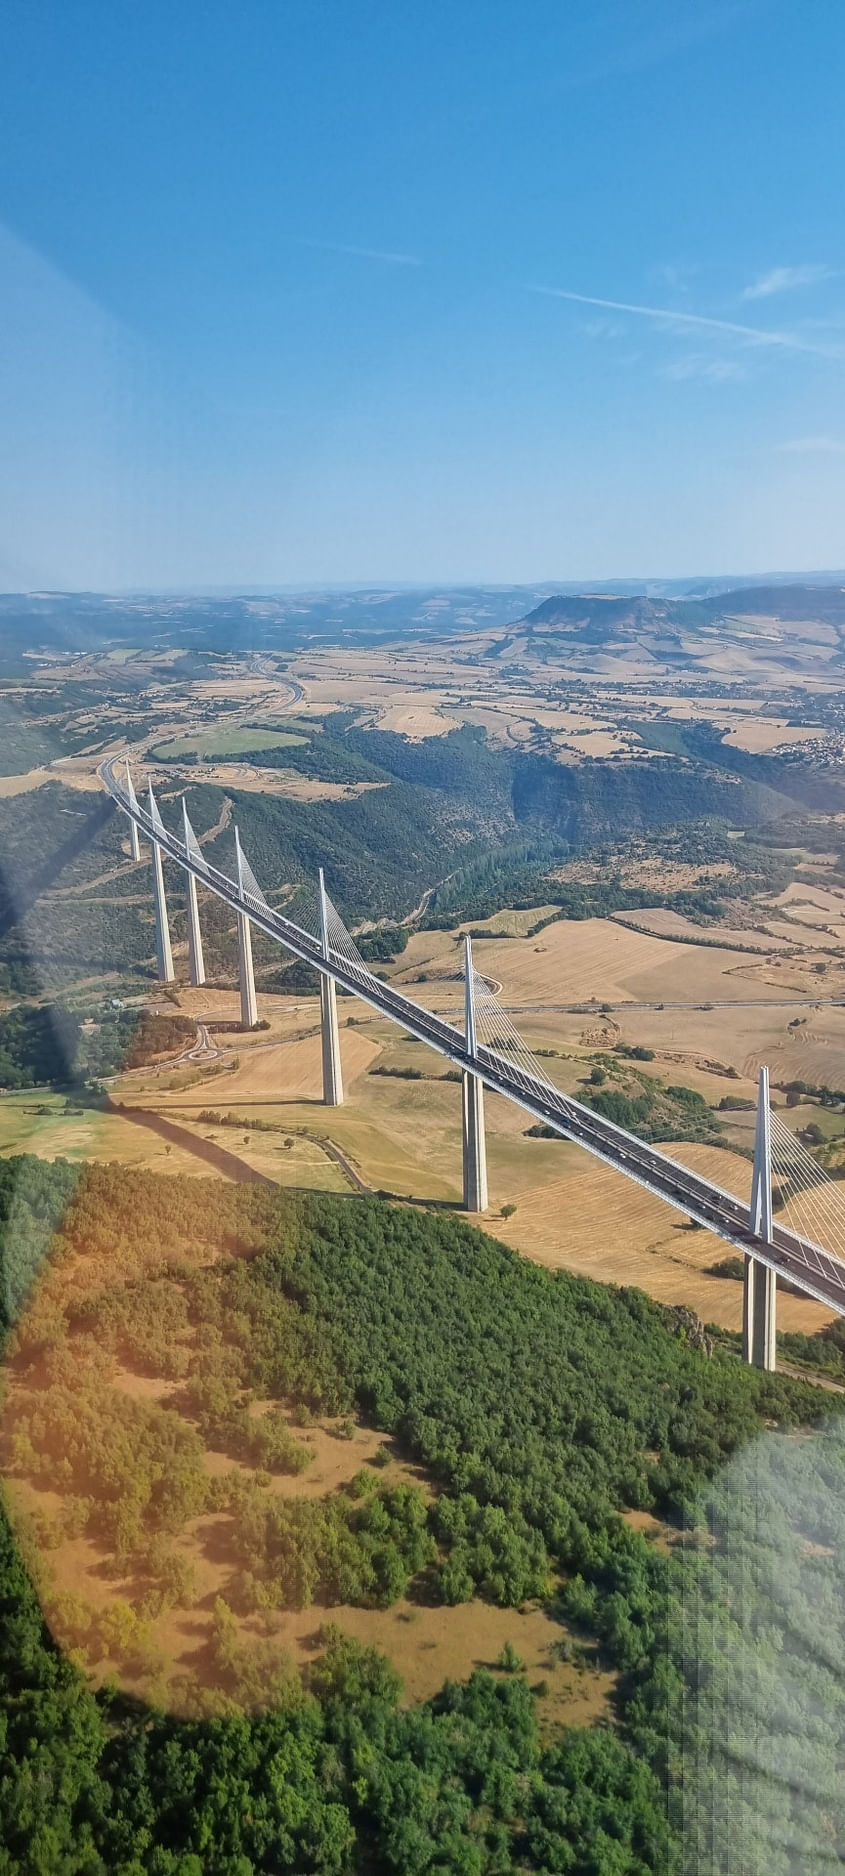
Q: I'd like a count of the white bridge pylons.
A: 7